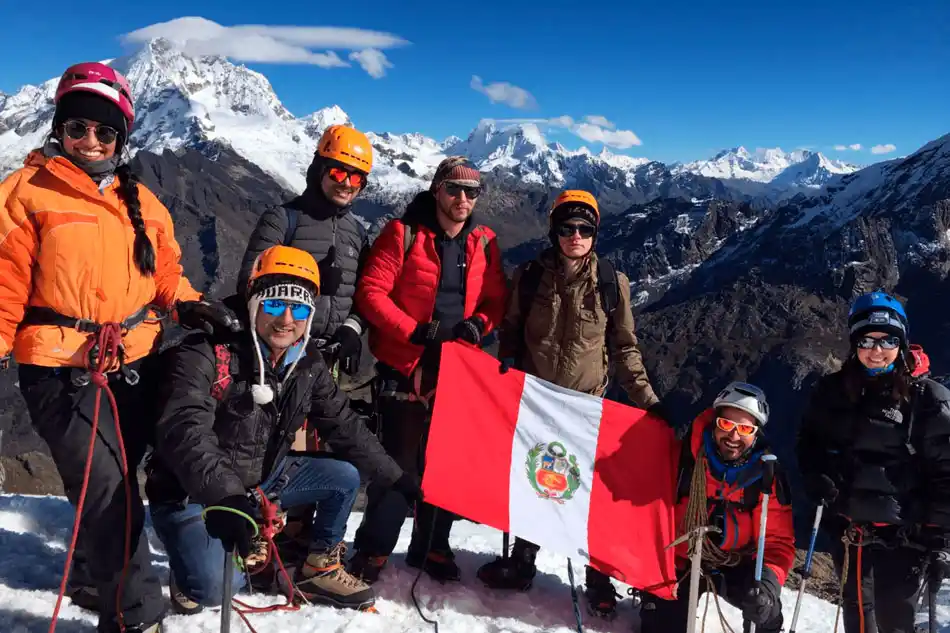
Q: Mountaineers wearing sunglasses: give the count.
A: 7